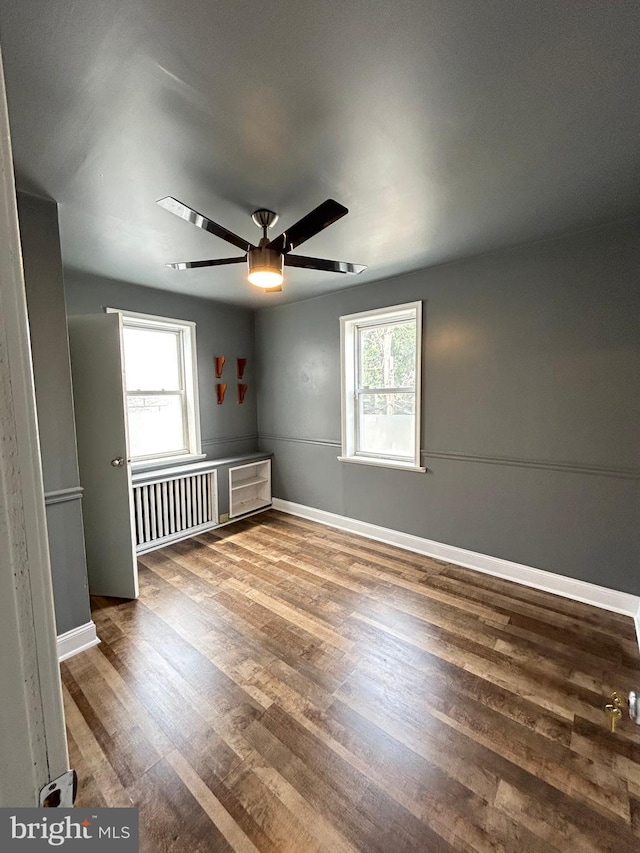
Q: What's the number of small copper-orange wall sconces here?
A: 4